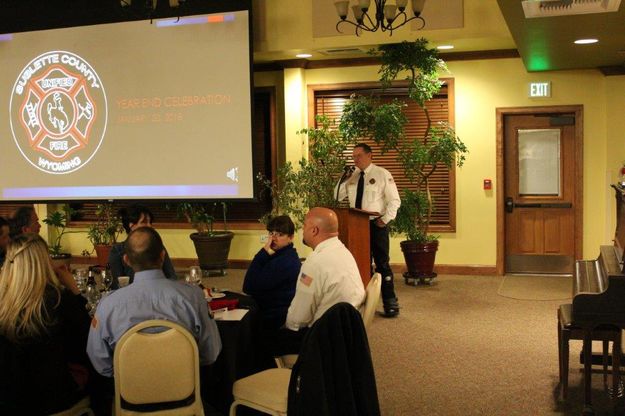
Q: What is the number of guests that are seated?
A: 7